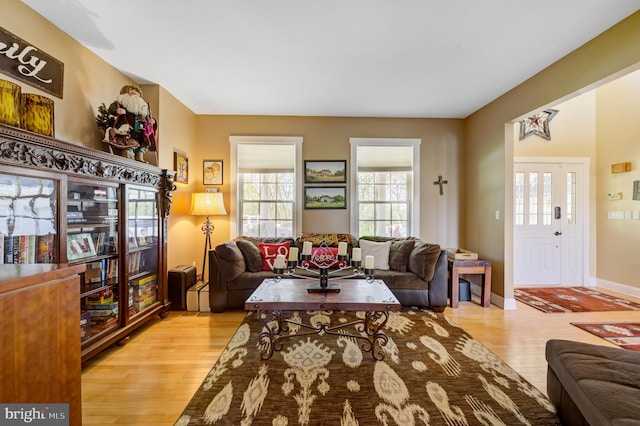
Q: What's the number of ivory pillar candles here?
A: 6